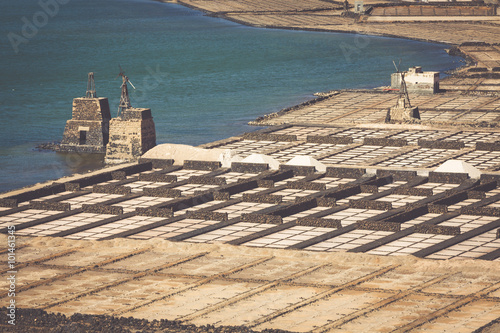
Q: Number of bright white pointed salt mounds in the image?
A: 3